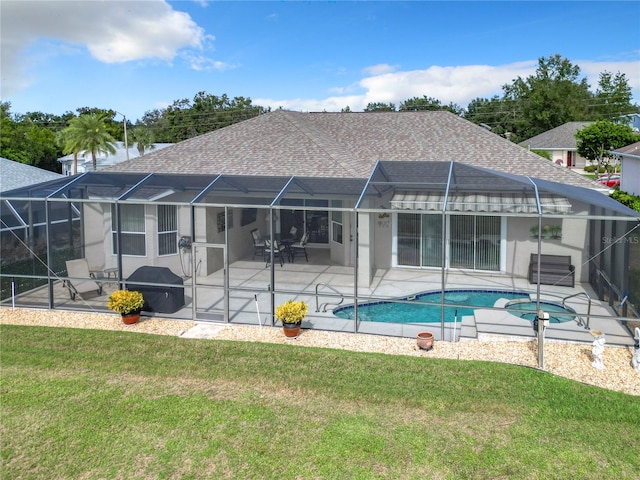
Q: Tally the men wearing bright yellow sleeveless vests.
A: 0